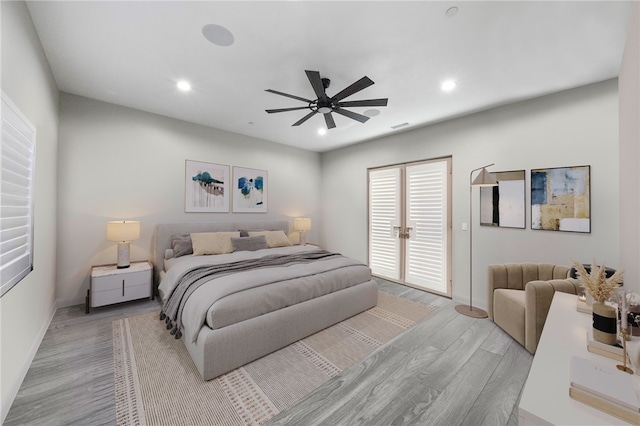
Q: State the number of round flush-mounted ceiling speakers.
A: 2